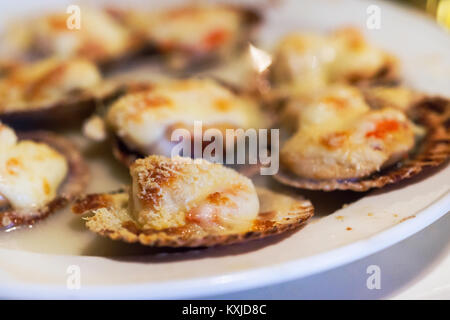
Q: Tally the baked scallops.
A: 8